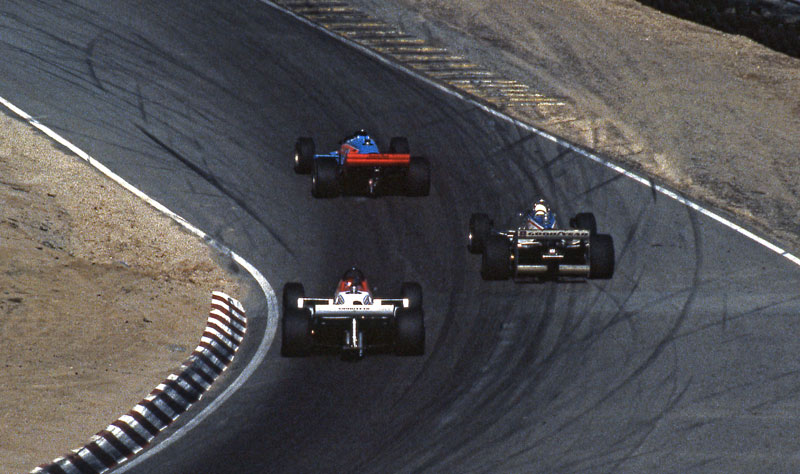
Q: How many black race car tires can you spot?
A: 12